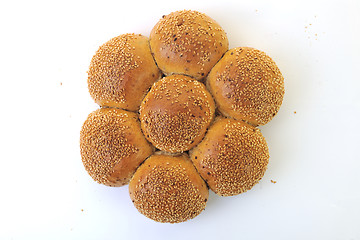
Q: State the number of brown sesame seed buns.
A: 7